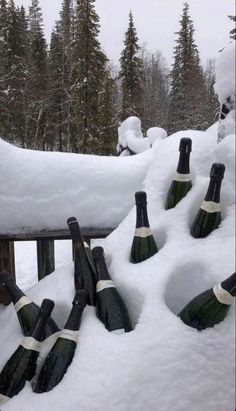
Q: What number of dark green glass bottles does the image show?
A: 9